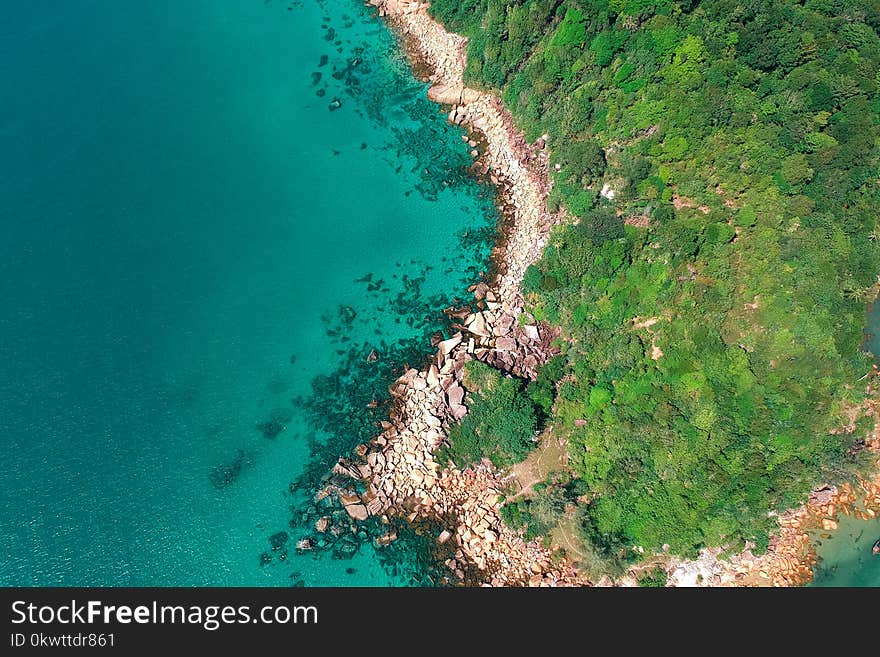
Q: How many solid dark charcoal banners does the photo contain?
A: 1